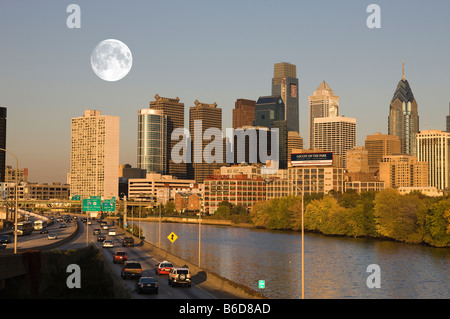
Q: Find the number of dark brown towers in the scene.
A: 3